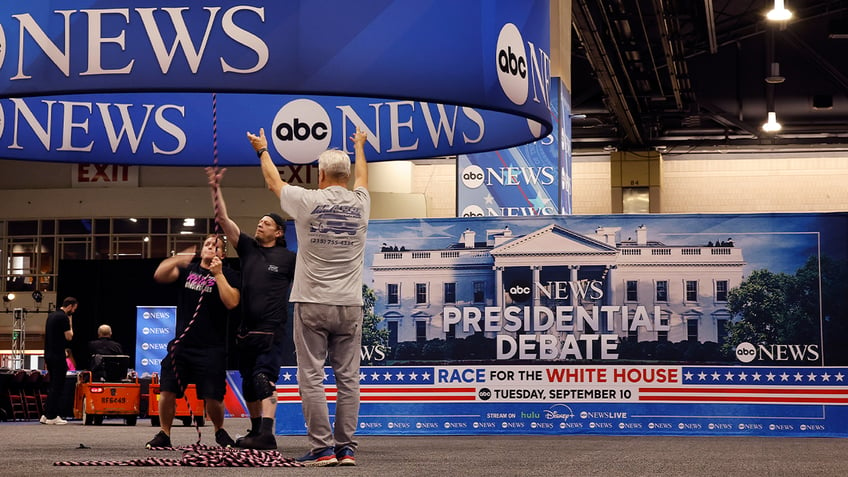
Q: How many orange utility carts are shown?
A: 2